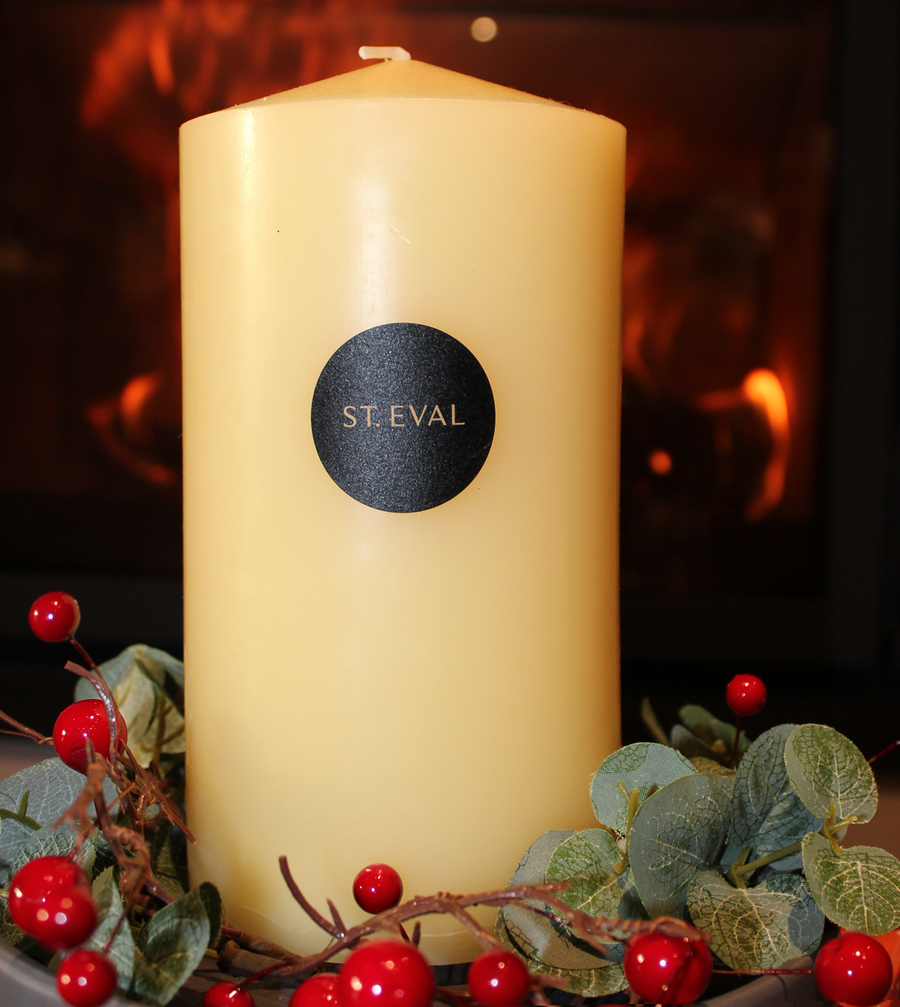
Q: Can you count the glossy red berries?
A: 13